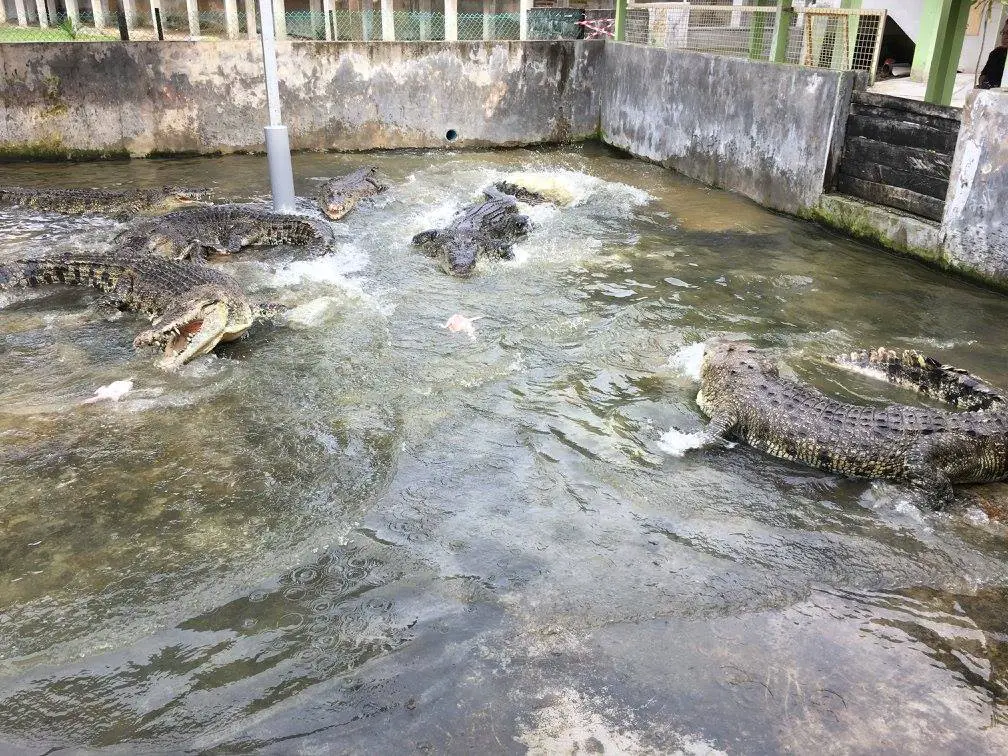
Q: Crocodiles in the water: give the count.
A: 6